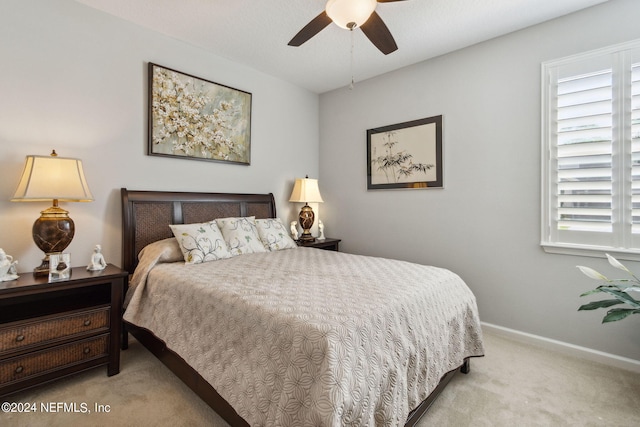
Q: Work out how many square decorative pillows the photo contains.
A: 3